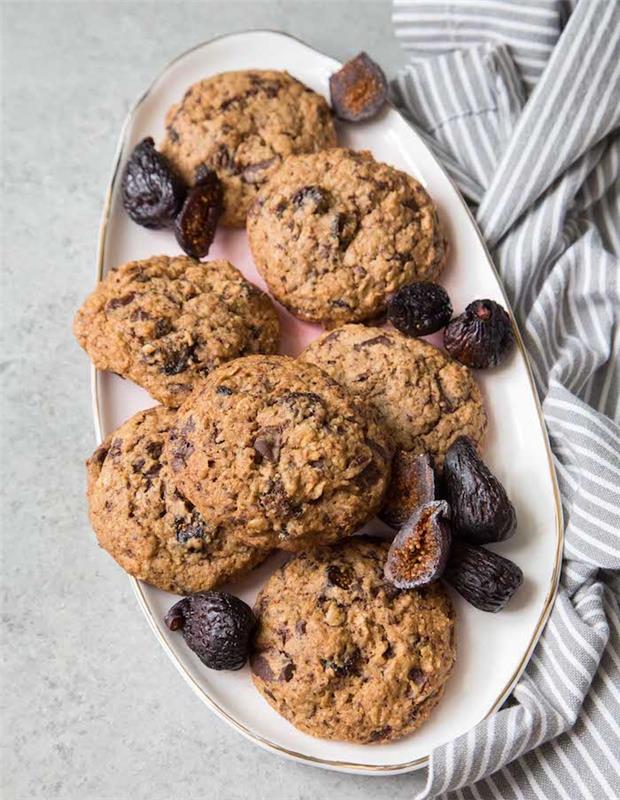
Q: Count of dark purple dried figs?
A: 10